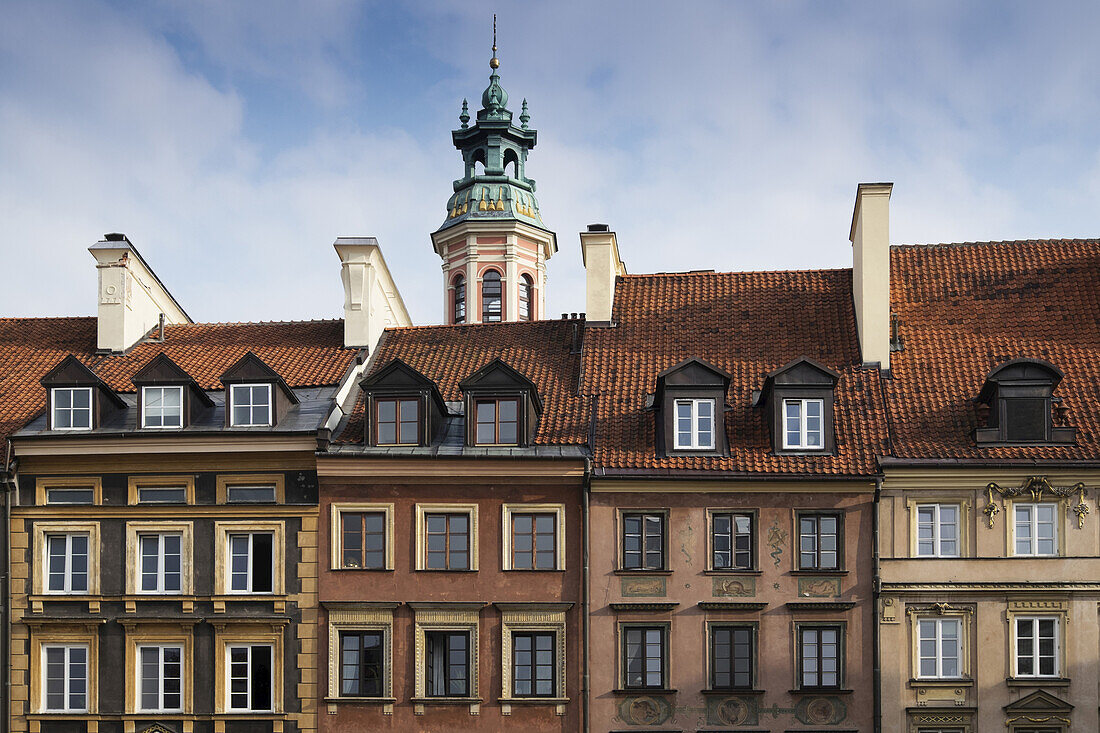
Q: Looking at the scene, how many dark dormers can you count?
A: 8